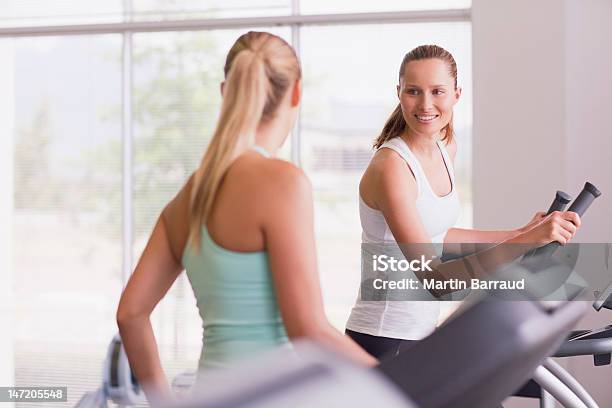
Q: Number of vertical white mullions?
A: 2